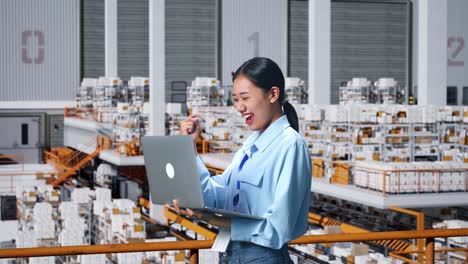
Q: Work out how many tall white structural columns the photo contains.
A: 4